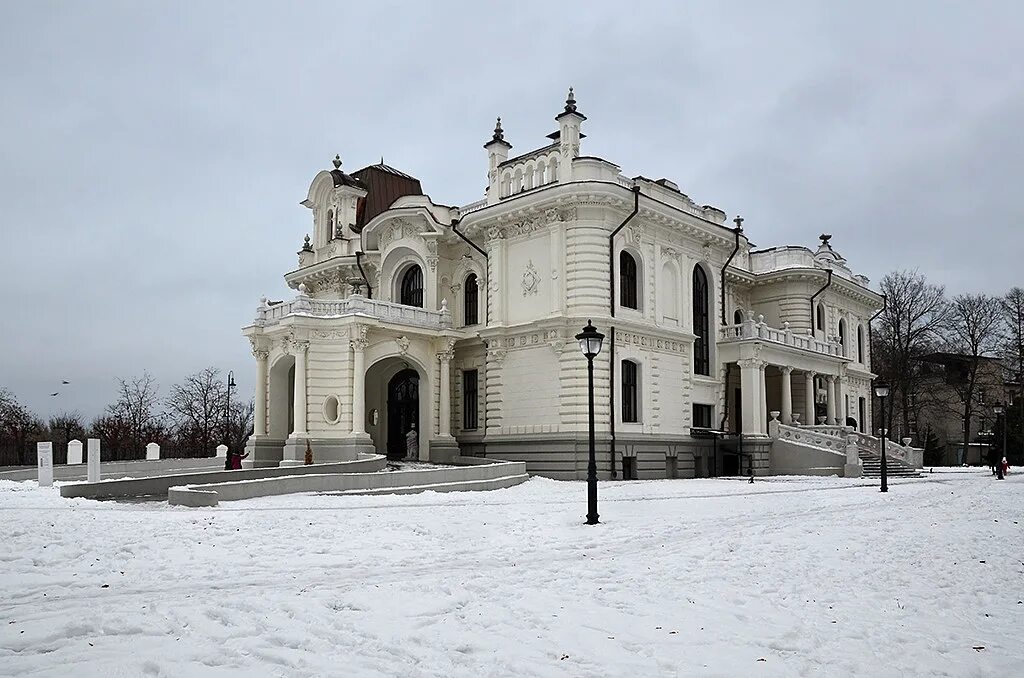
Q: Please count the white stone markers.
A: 5